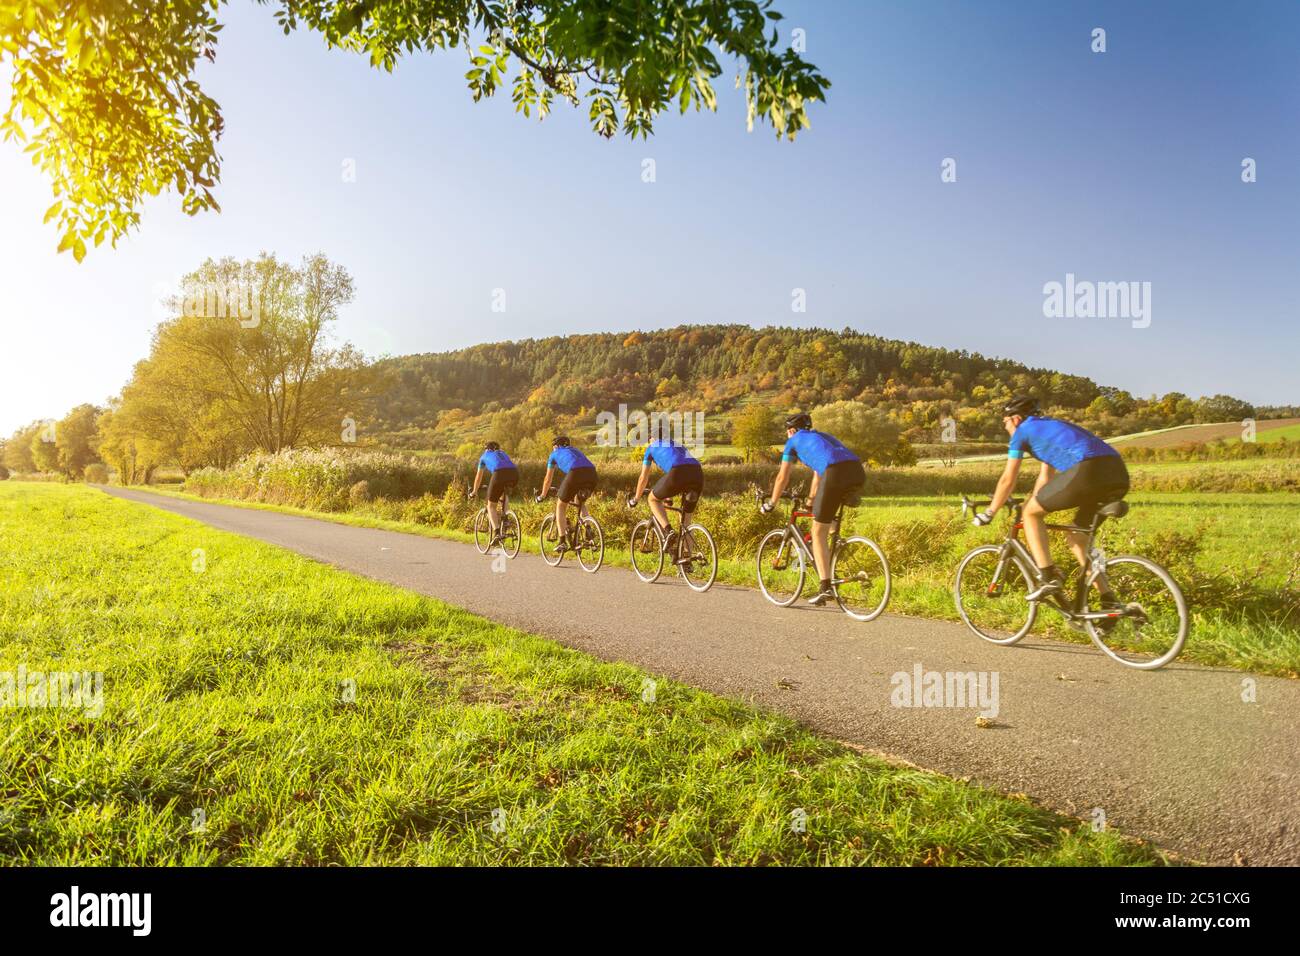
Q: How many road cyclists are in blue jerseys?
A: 5